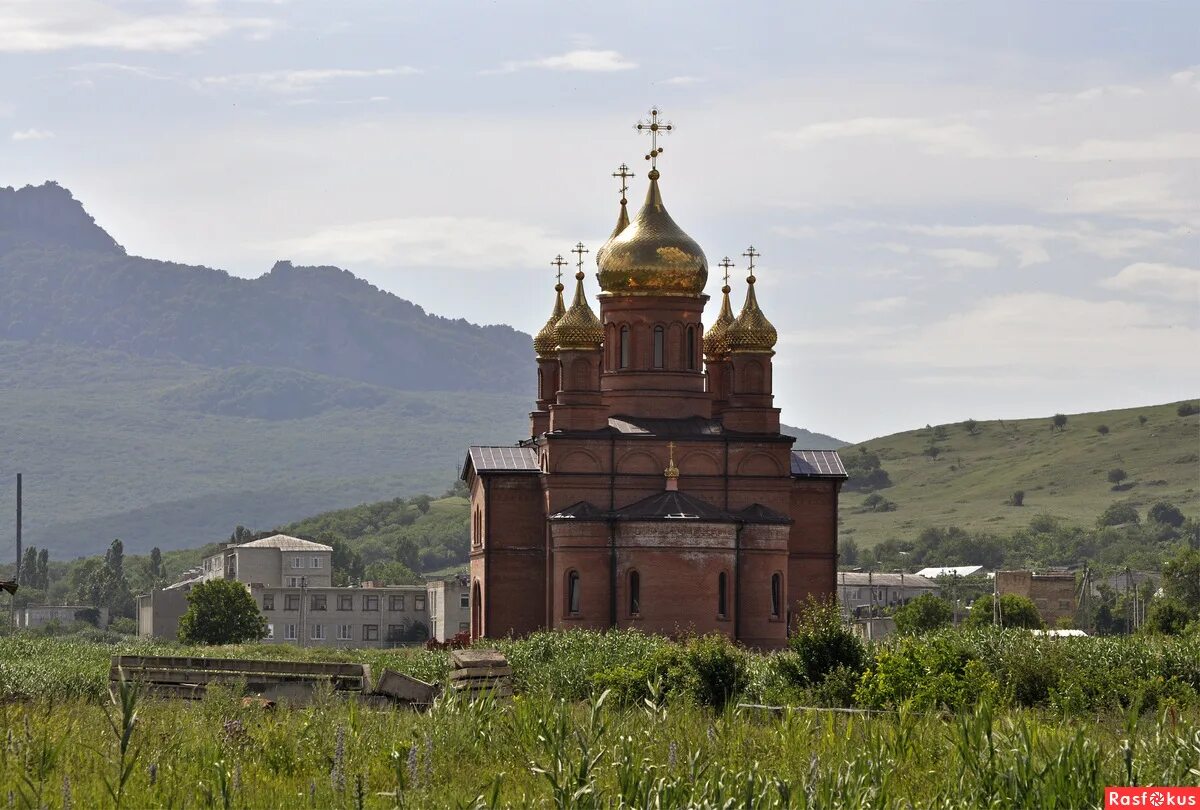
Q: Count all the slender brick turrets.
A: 4